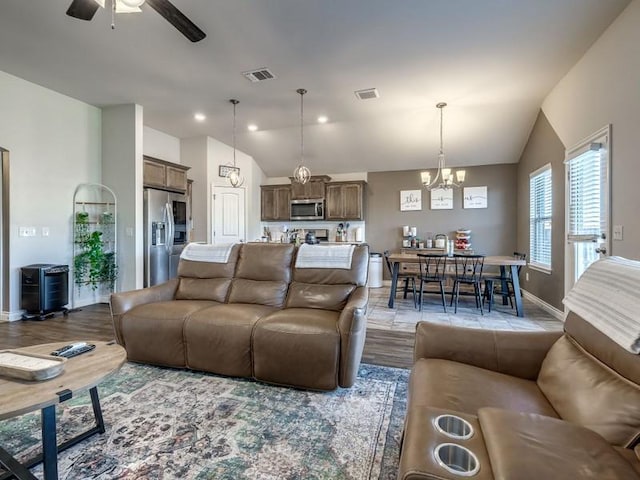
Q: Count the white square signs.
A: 3